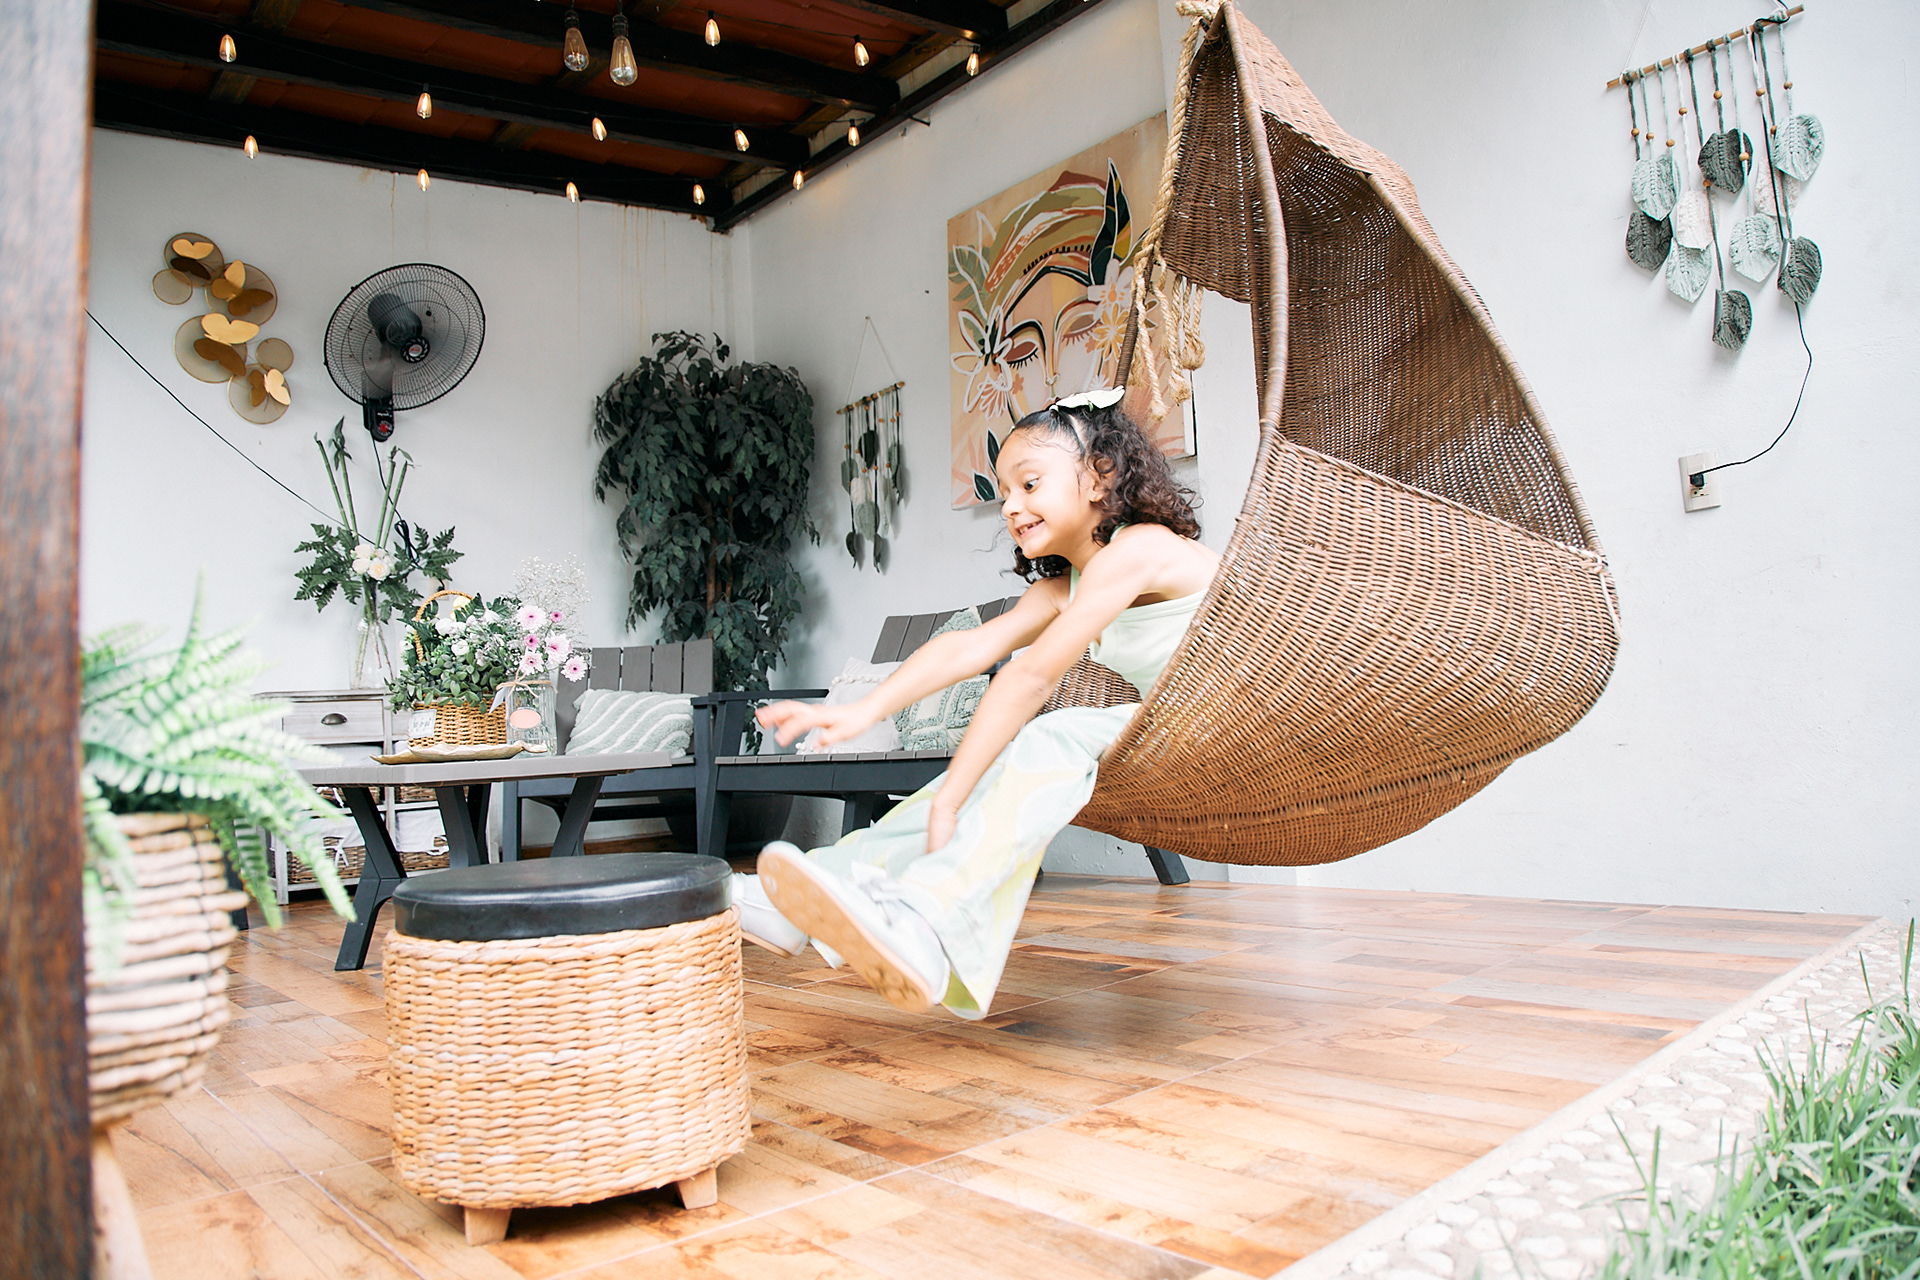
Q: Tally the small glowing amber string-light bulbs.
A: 13